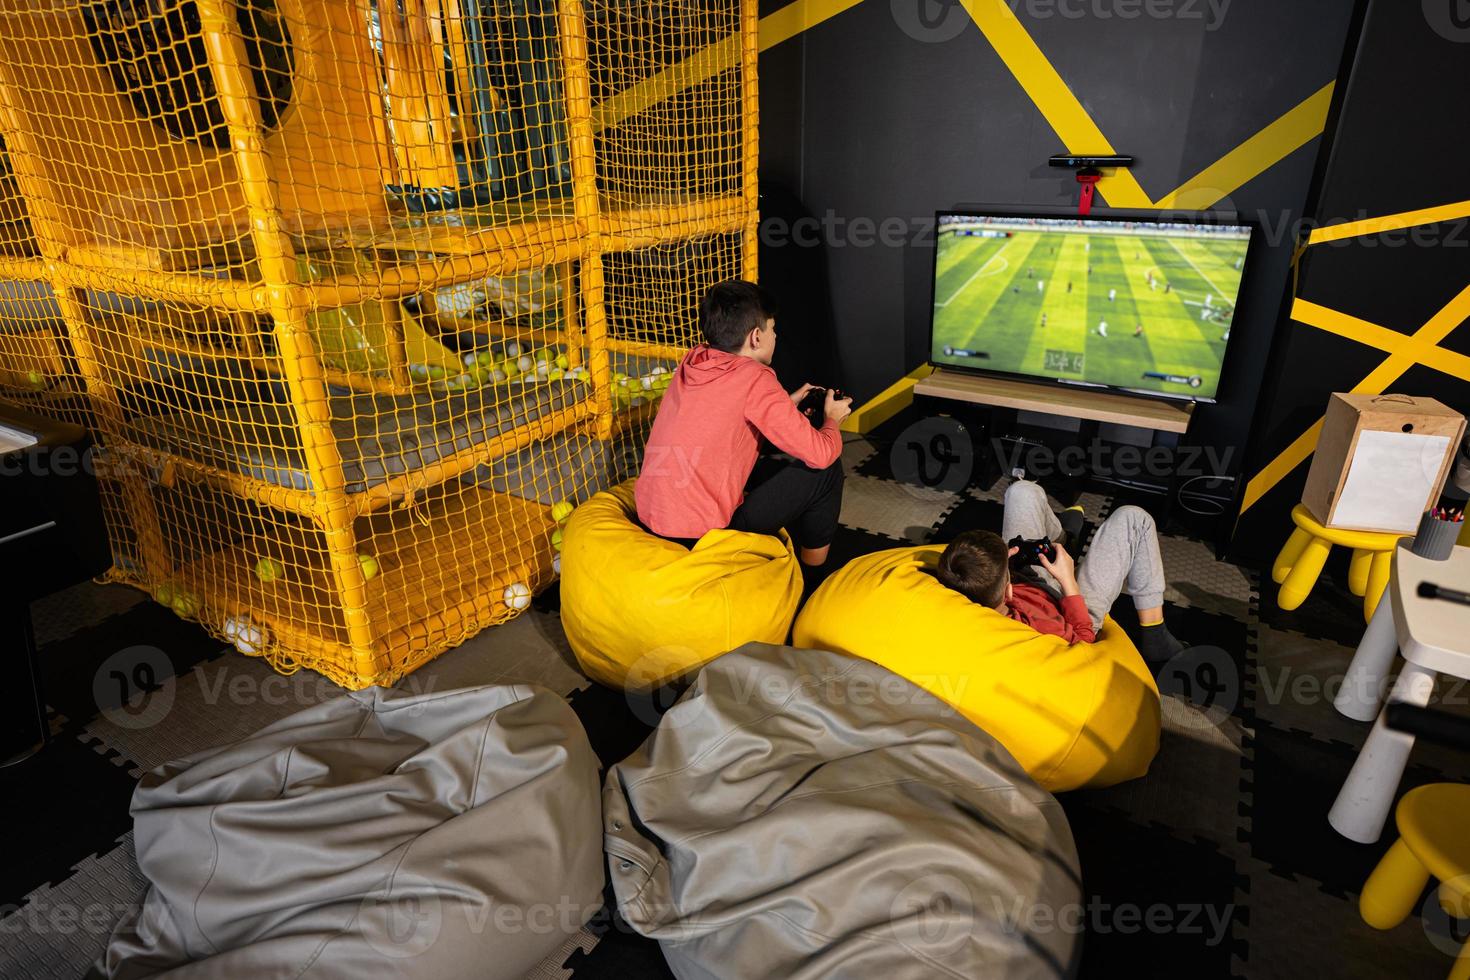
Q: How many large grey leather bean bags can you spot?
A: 2